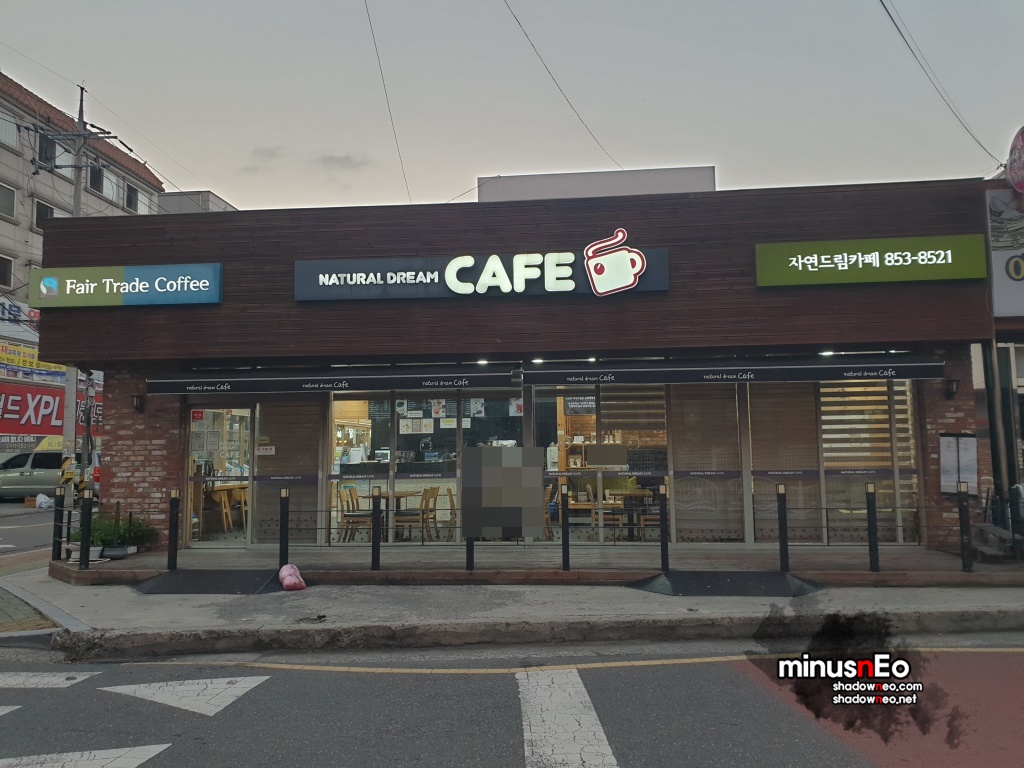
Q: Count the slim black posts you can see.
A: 11